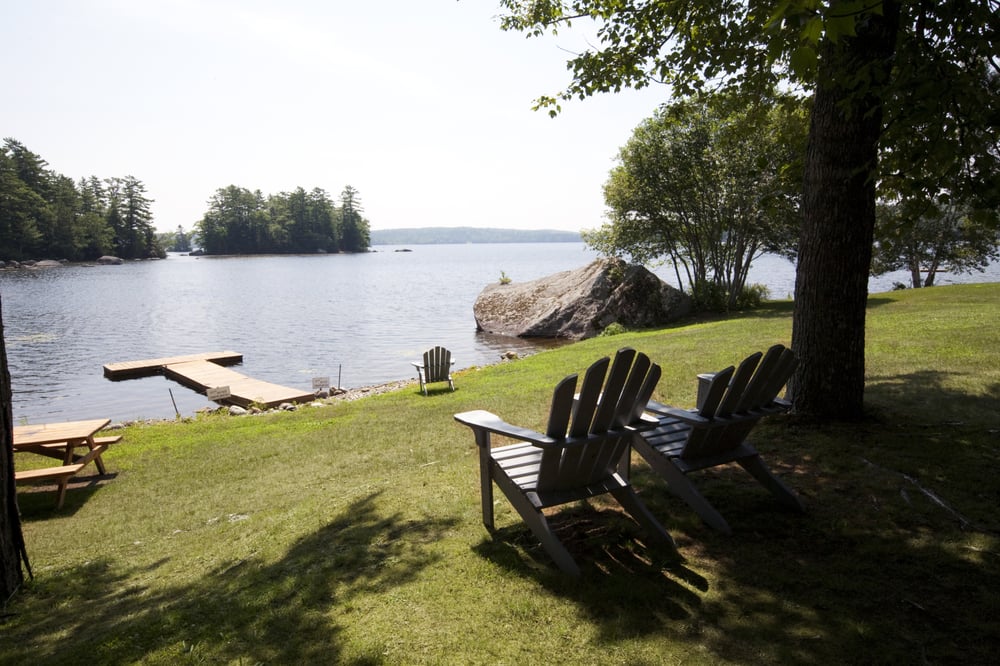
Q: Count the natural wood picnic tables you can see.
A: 1